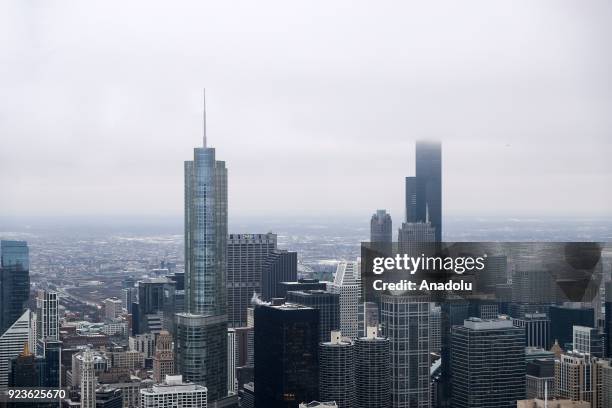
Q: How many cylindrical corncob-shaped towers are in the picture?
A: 2